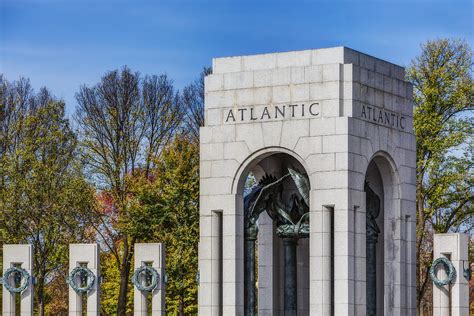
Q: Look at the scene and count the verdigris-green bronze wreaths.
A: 4